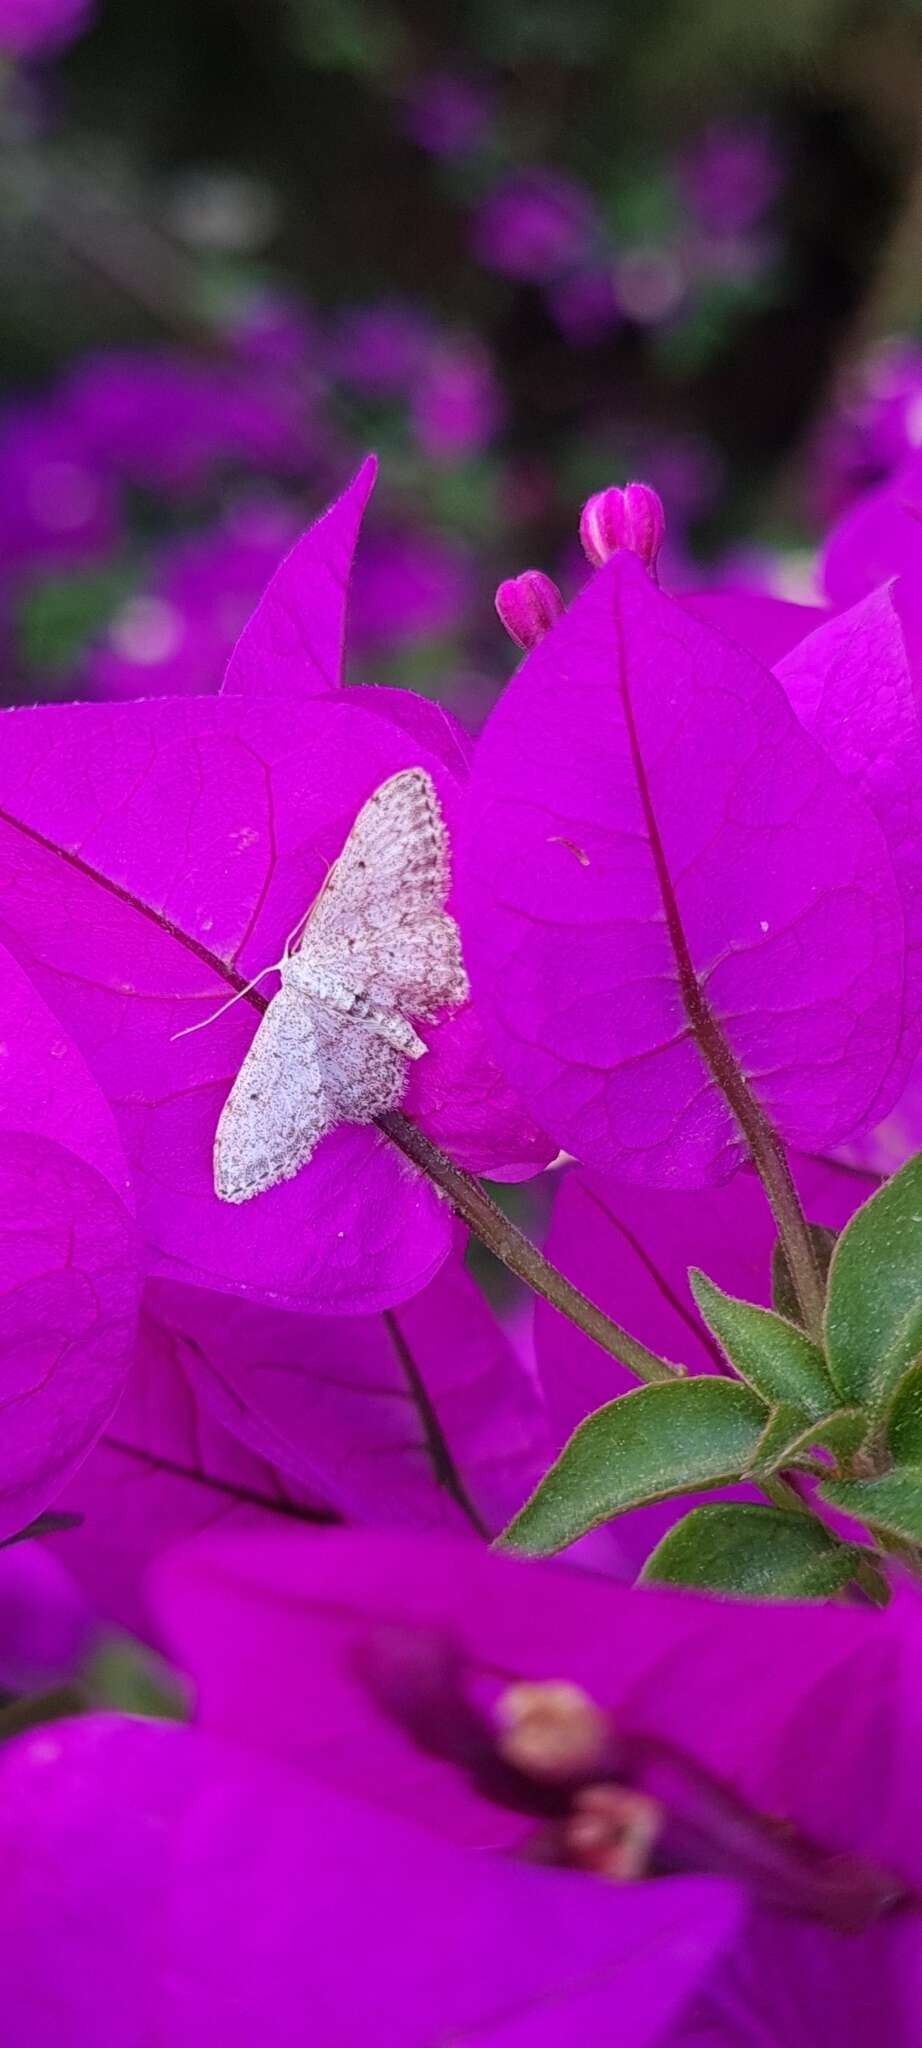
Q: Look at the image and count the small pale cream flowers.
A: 2